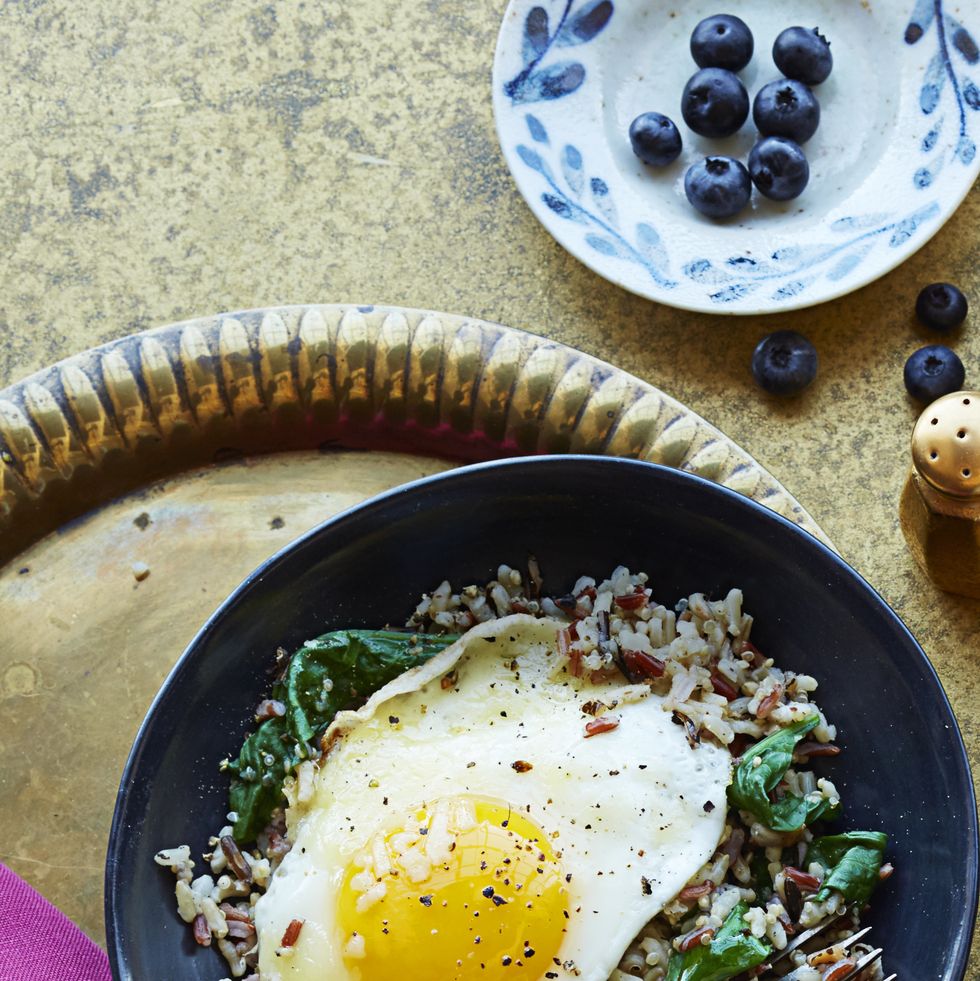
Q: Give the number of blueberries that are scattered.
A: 3